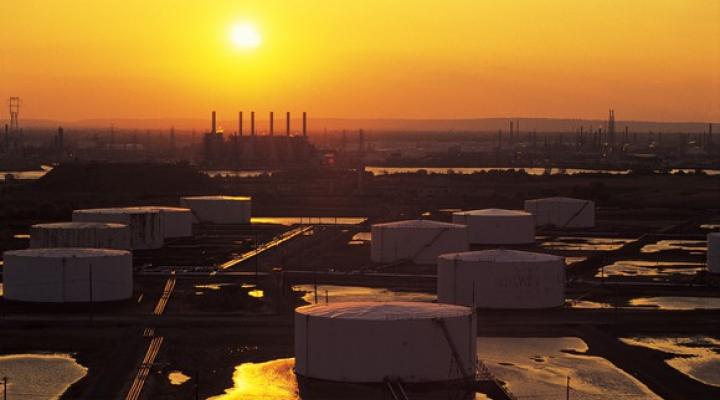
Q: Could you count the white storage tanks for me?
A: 11